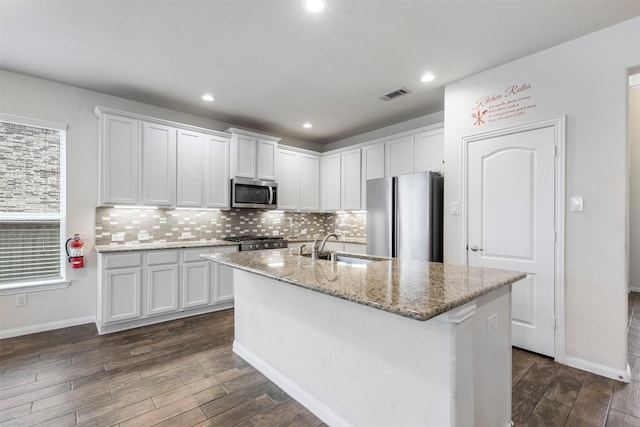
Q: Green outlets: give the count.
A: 0